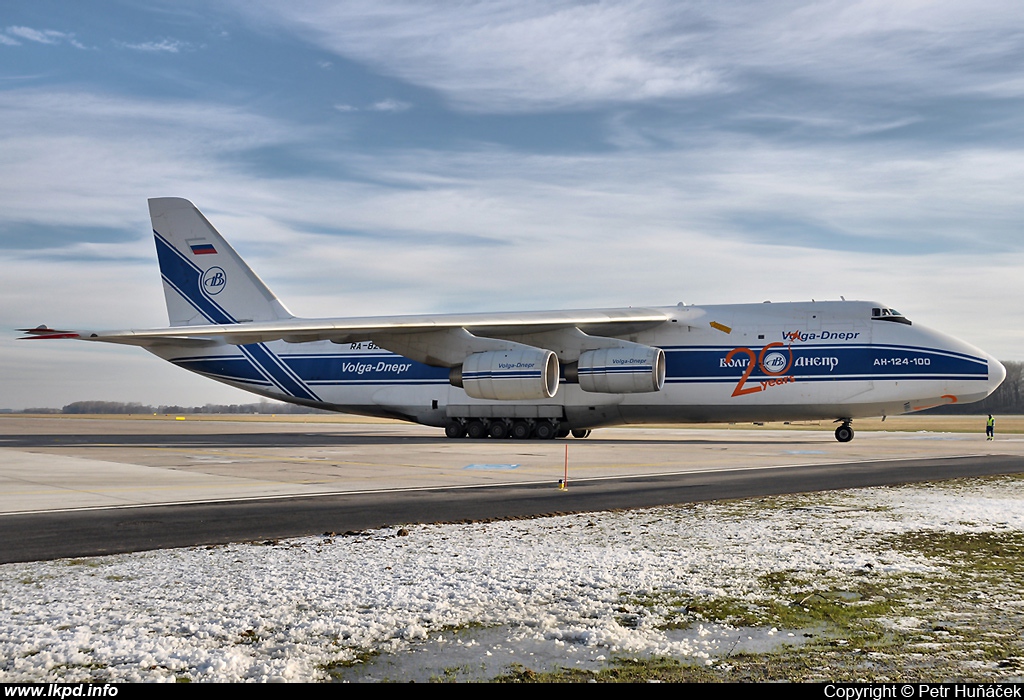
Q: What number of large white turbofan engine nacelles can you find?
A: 2